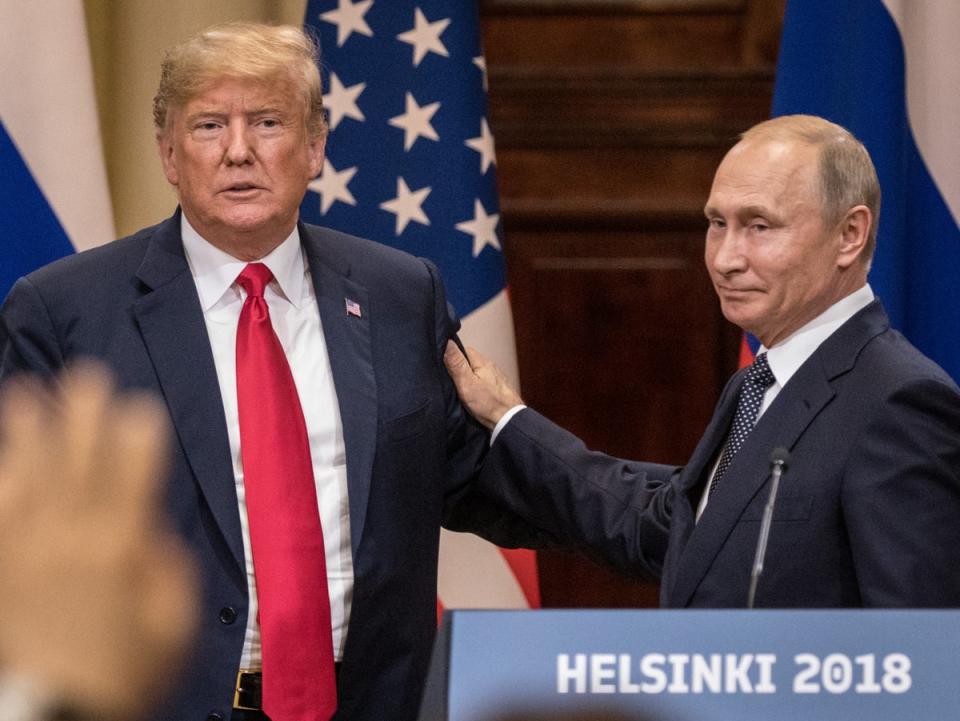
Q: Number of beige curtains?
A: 1